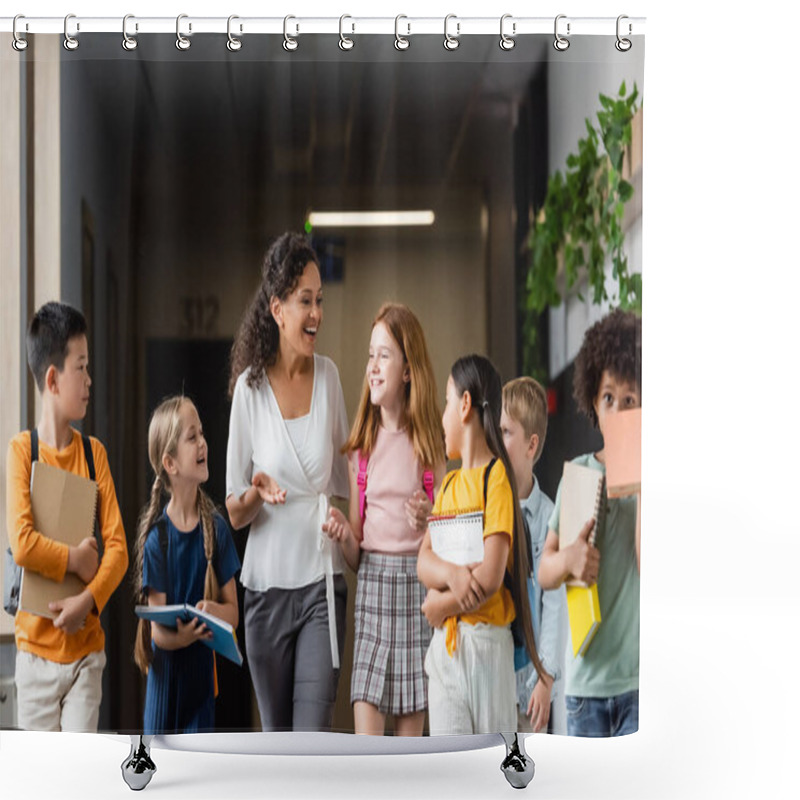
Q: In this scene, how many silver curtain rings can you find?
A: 12